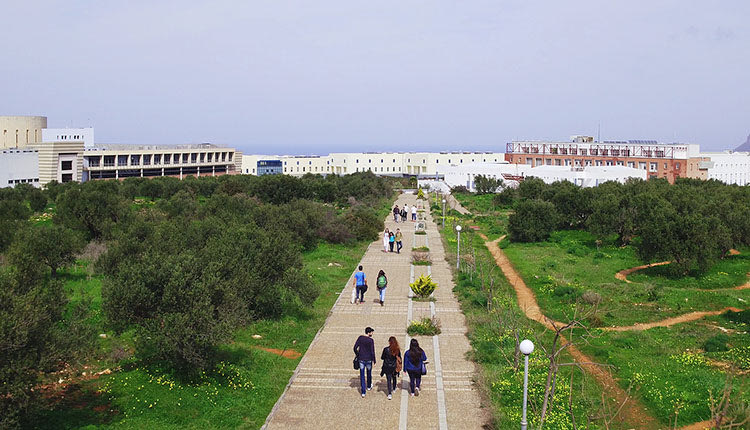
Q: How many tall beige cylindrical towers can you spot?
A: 1